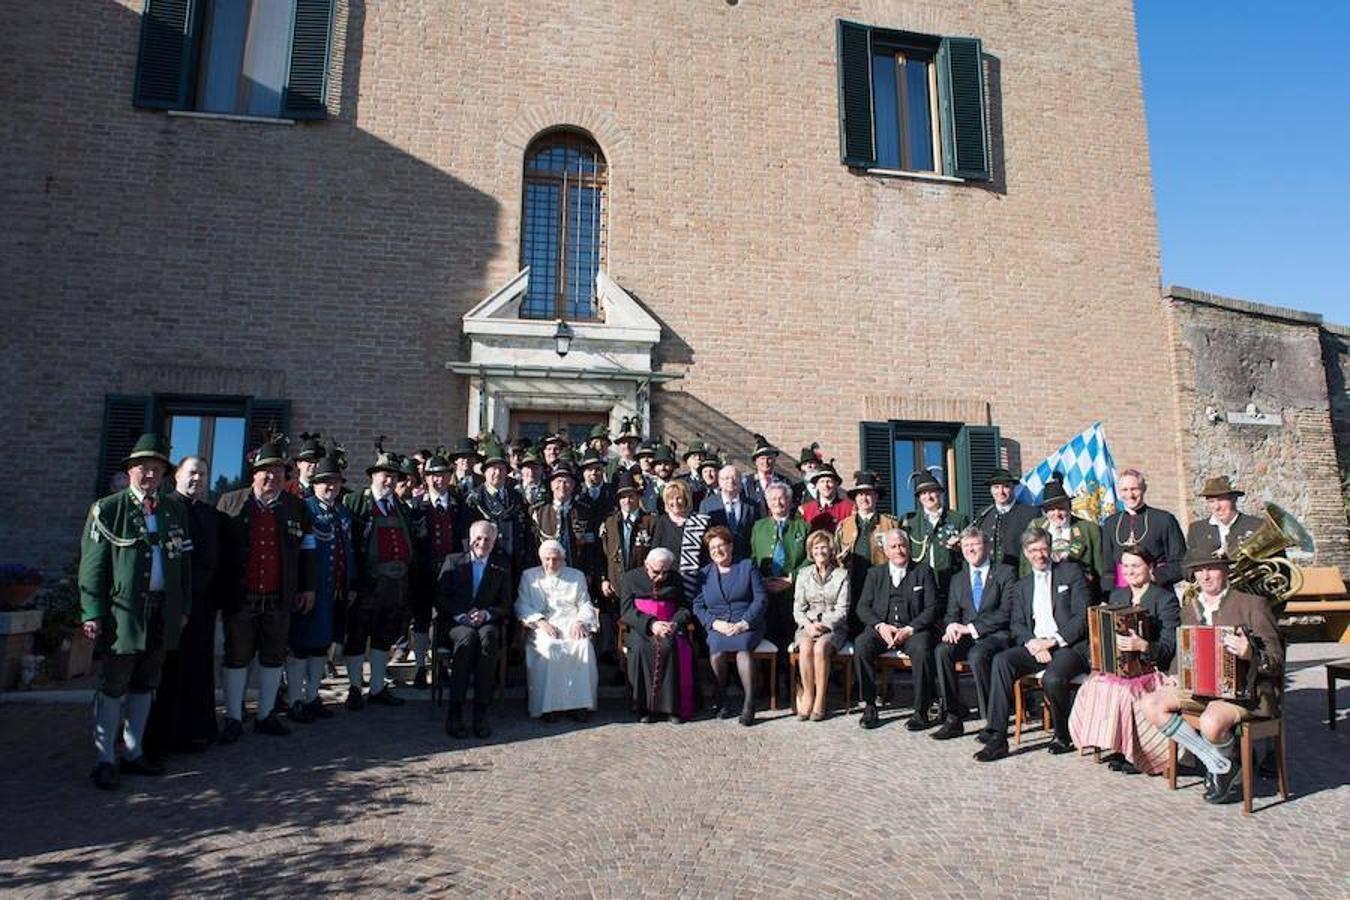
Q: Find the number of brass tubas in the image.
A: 1